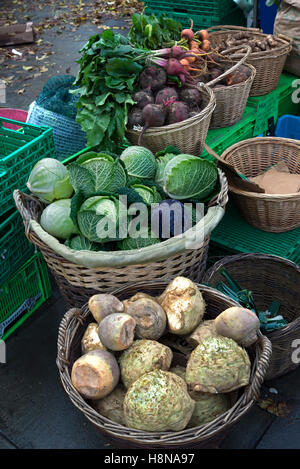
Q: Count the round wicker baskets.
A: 7